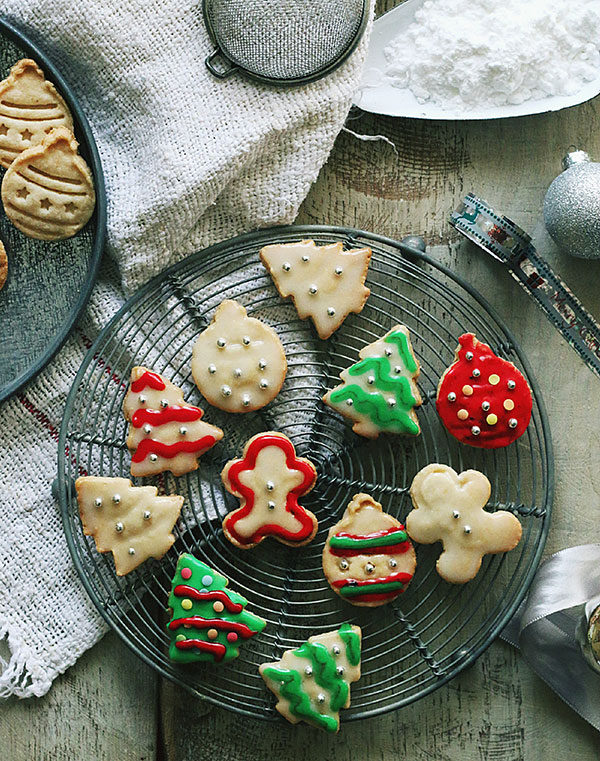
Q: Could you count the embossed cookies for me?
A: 2